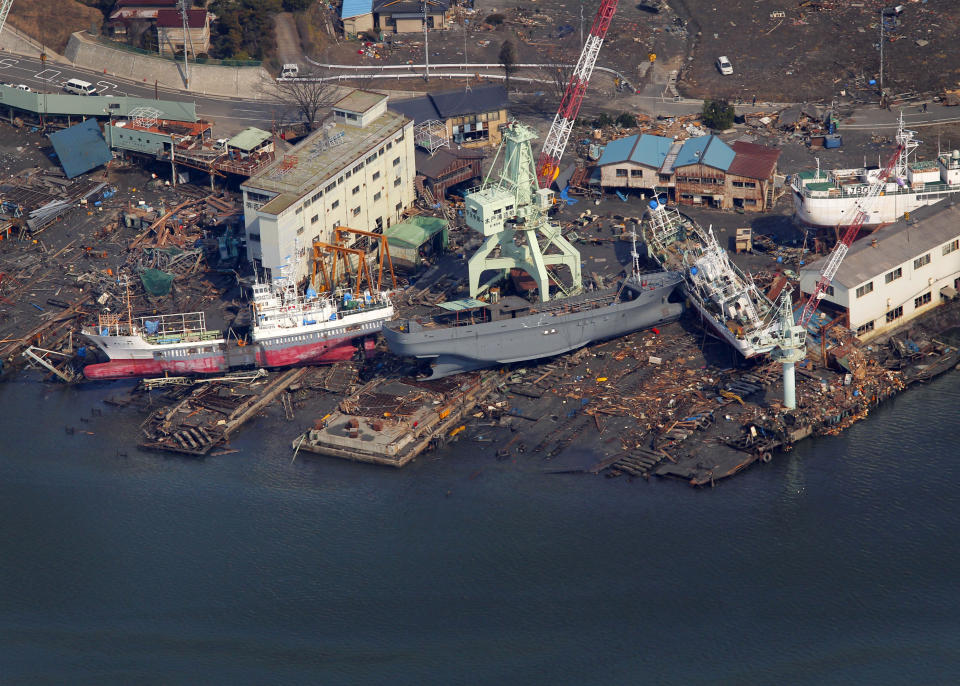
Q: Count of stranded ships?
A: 4